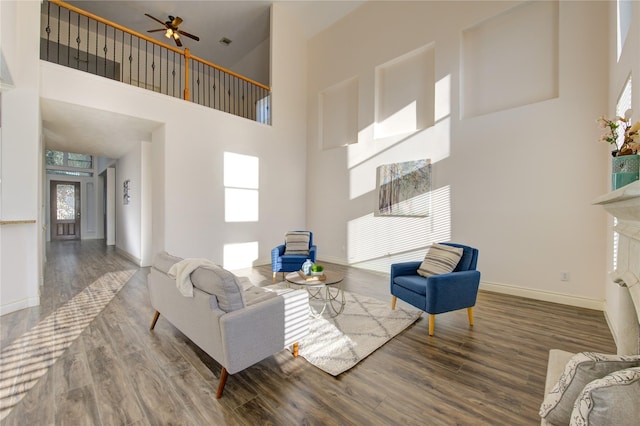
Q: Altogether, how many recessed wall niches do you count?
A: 3